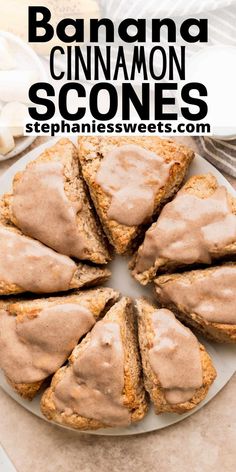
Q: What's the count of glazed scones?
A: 8